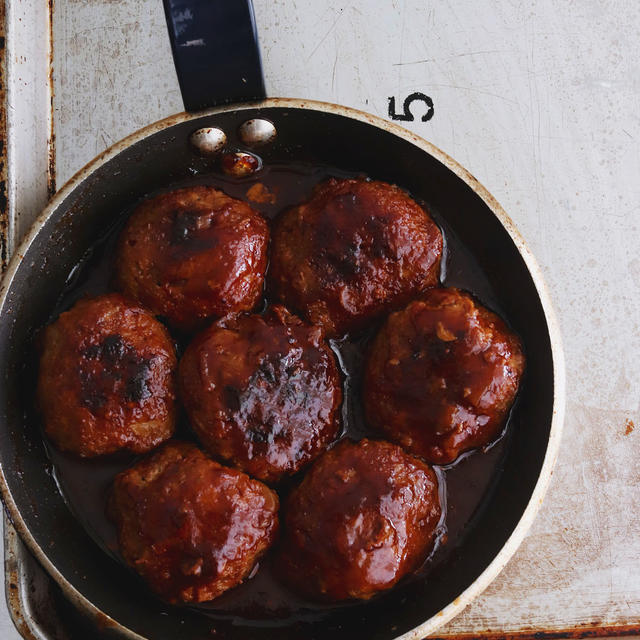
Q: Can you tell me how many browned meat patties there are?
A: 7